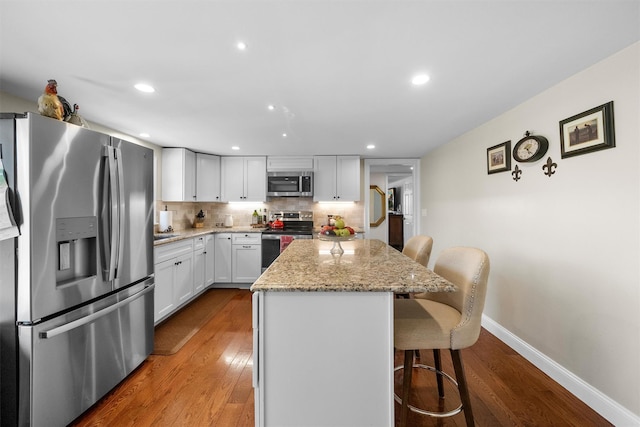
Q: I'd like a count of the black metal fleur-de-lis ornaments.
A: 2